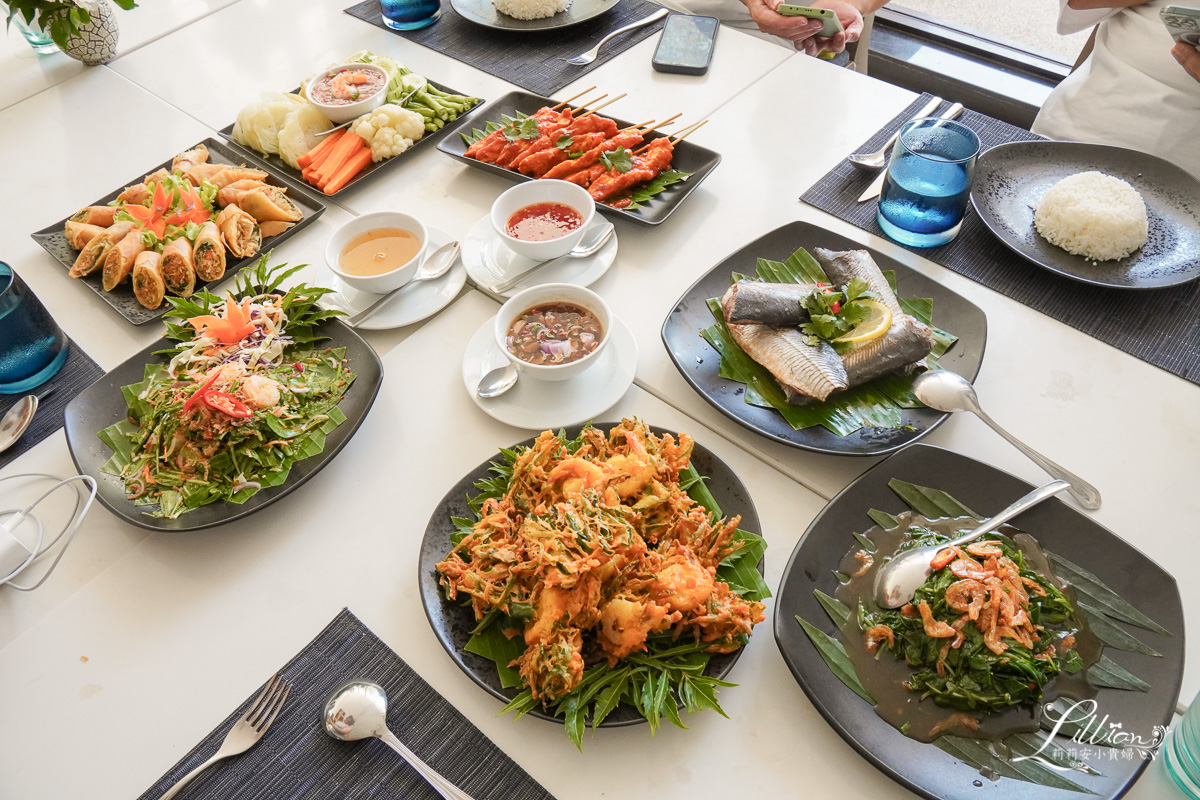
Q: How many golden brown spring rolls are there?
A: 15